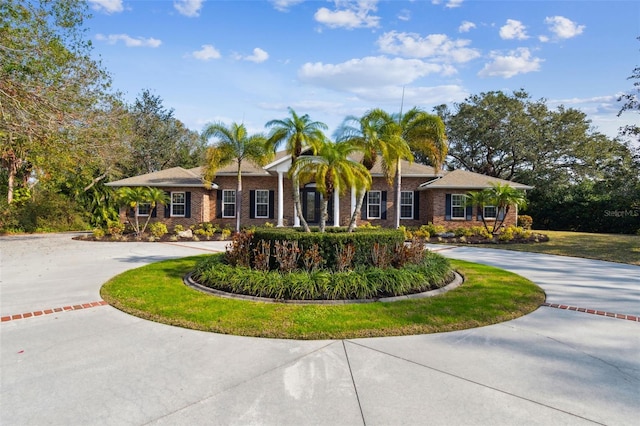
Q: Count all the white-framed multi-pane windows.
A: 8